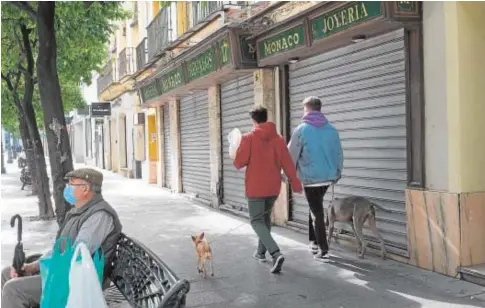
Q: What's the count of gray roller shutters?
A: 4